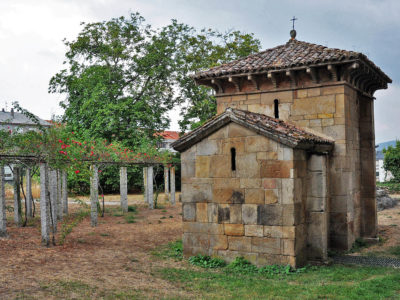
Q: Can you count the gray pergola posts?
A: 13